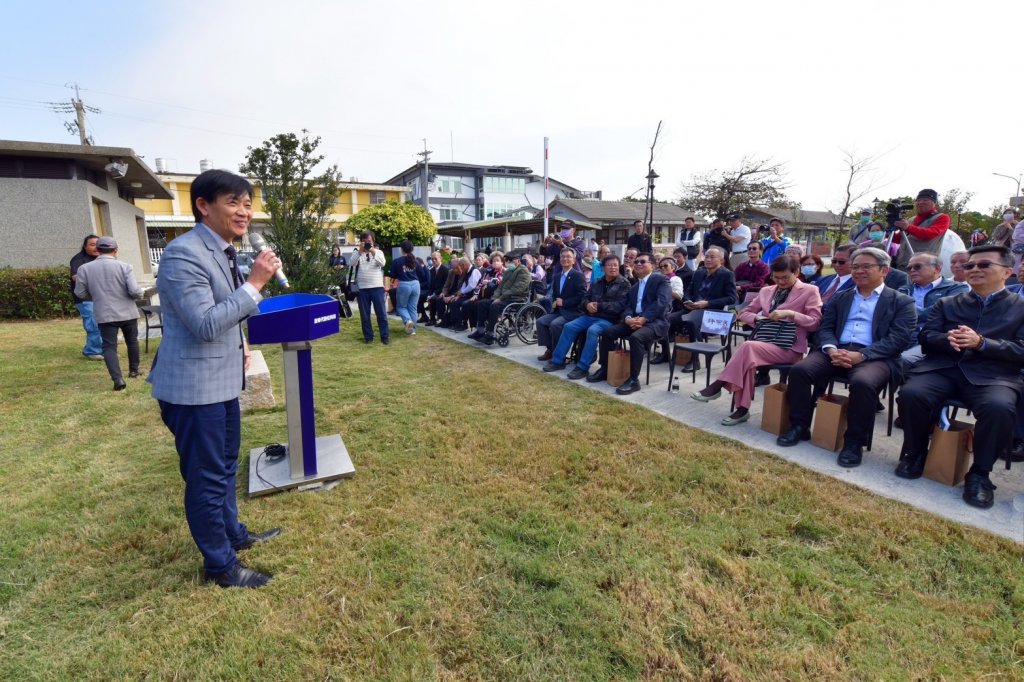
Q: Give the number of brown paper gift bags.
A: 5